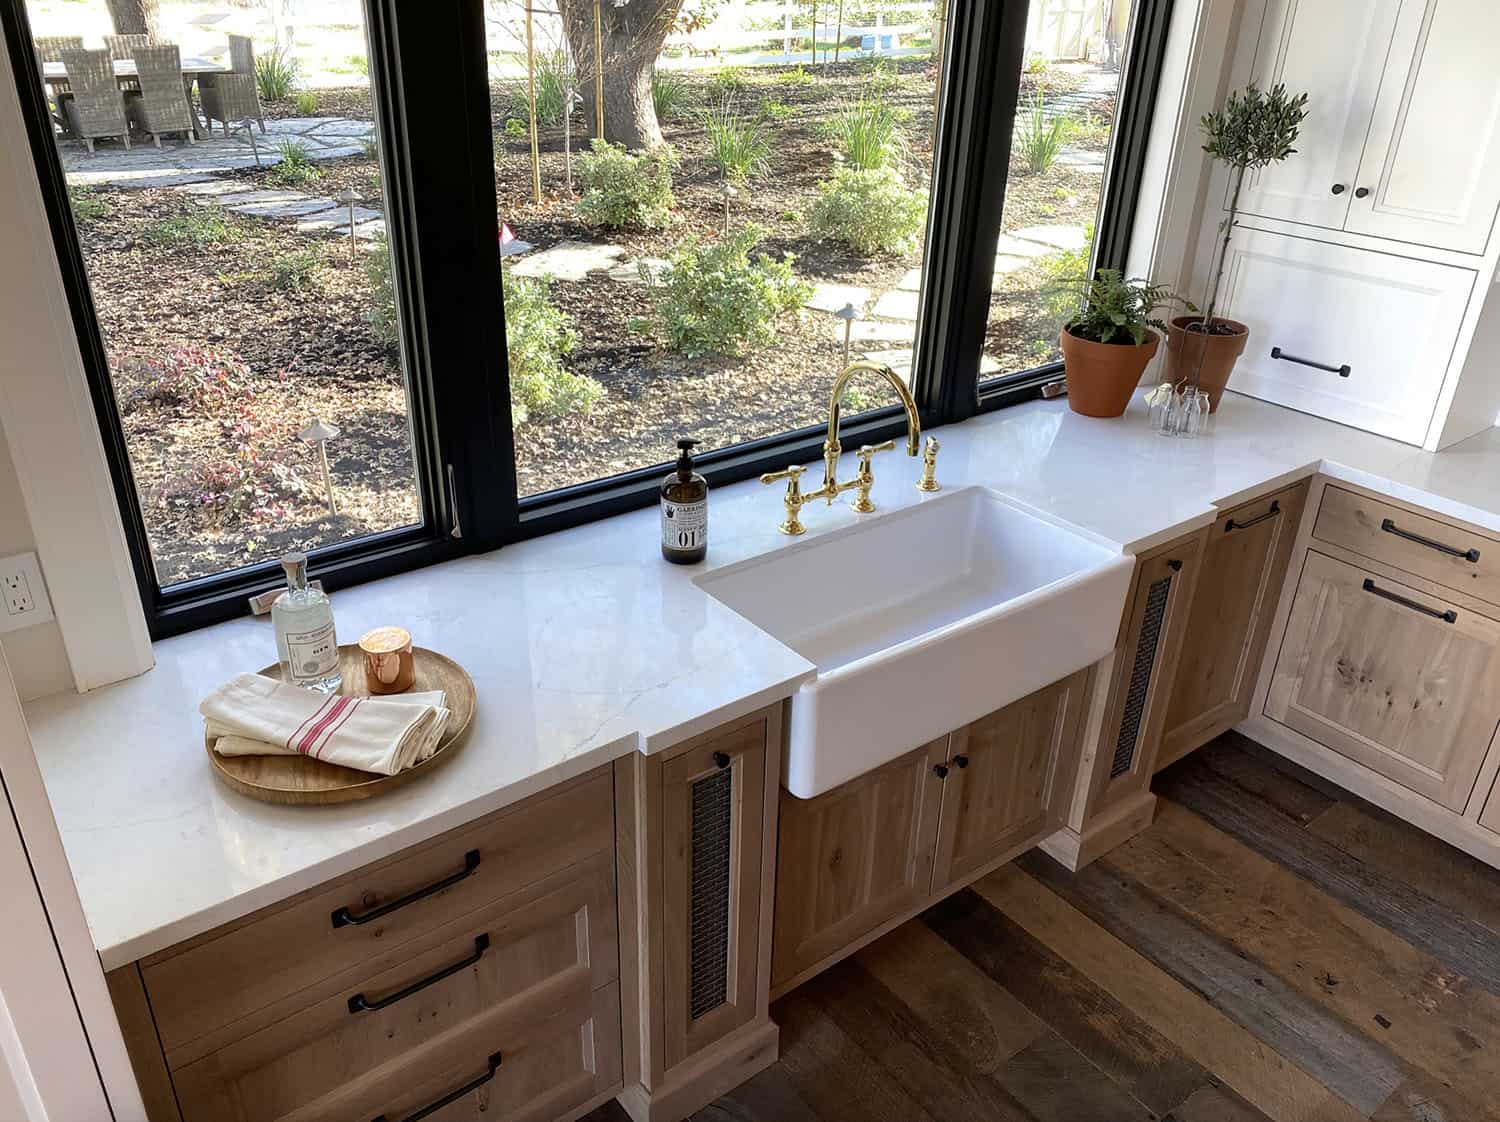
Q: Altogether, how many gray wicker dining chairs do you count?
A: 5